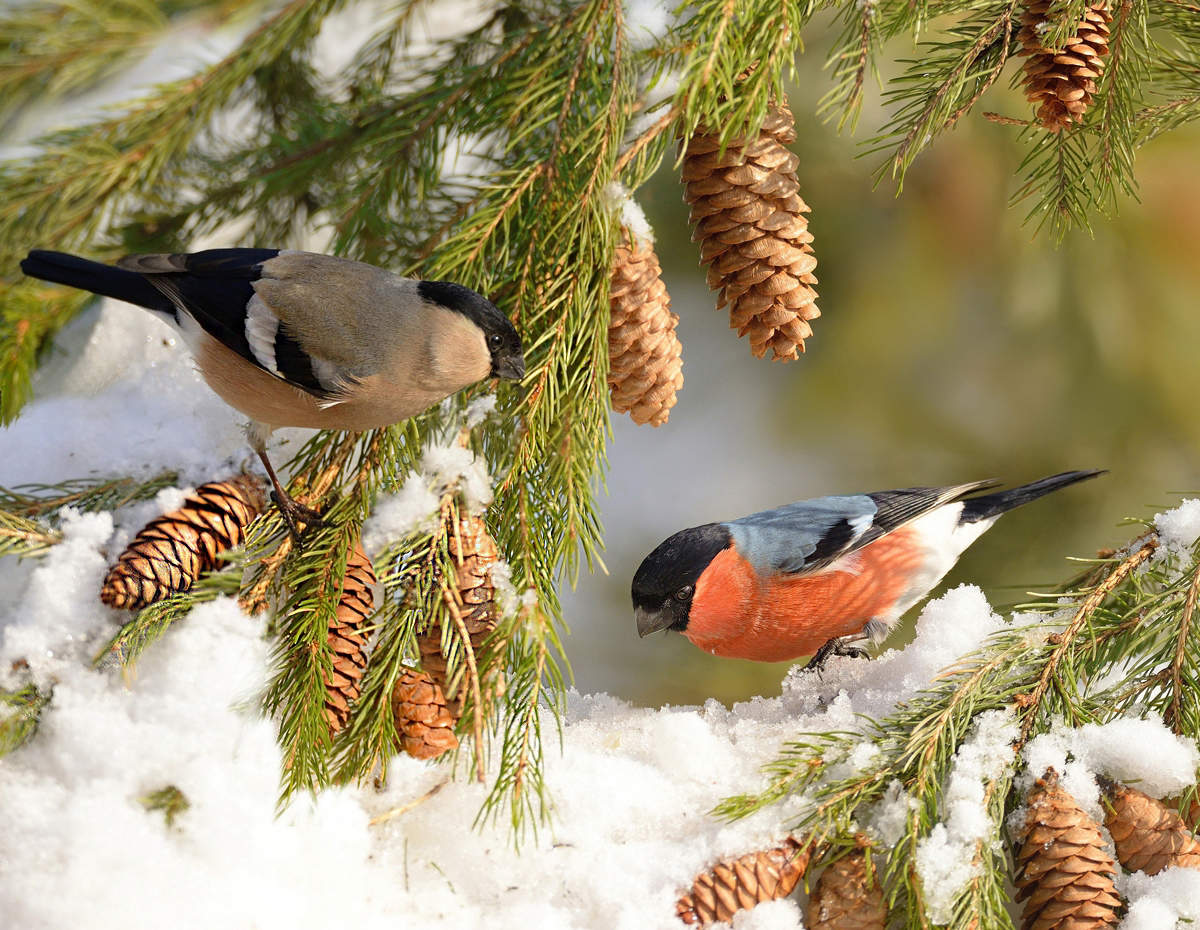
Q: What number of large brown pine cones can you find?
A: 11